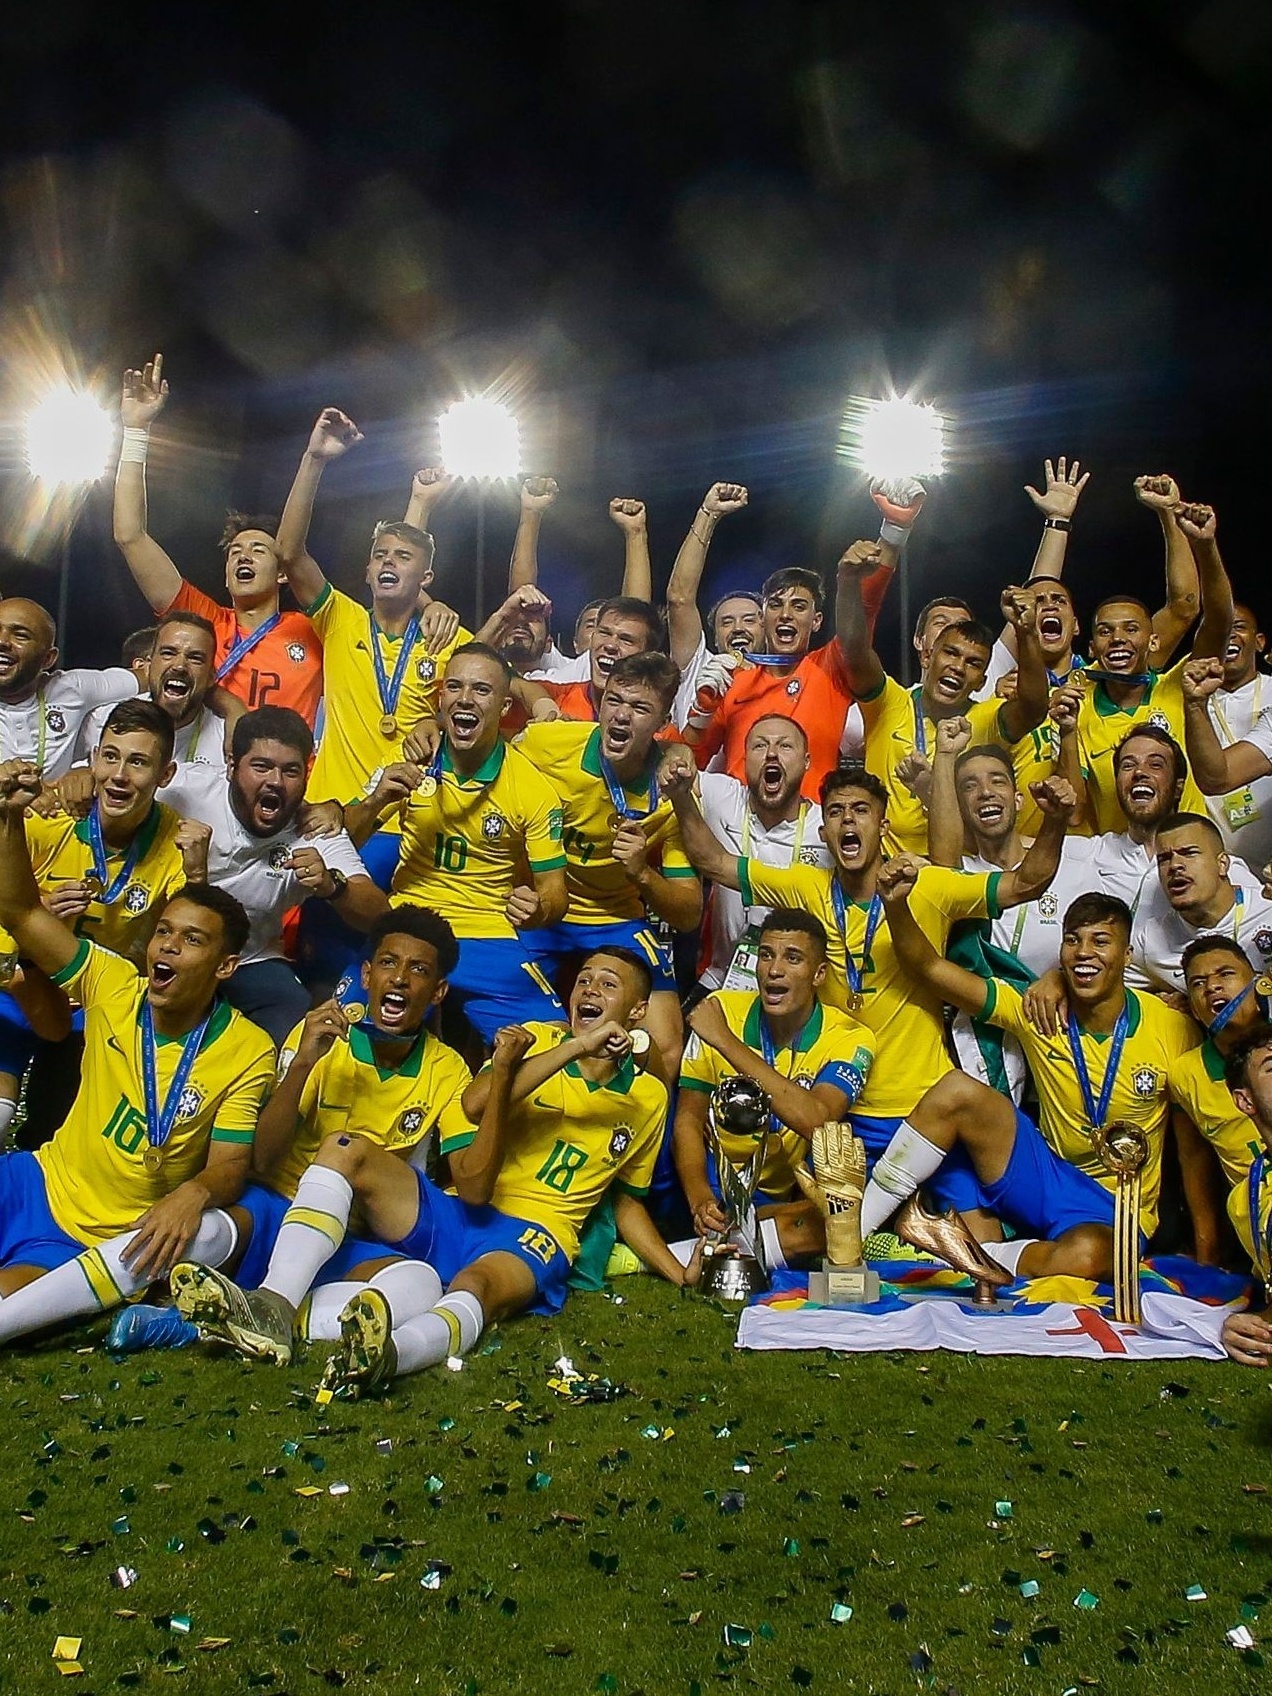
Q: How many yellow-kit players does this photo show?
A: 15